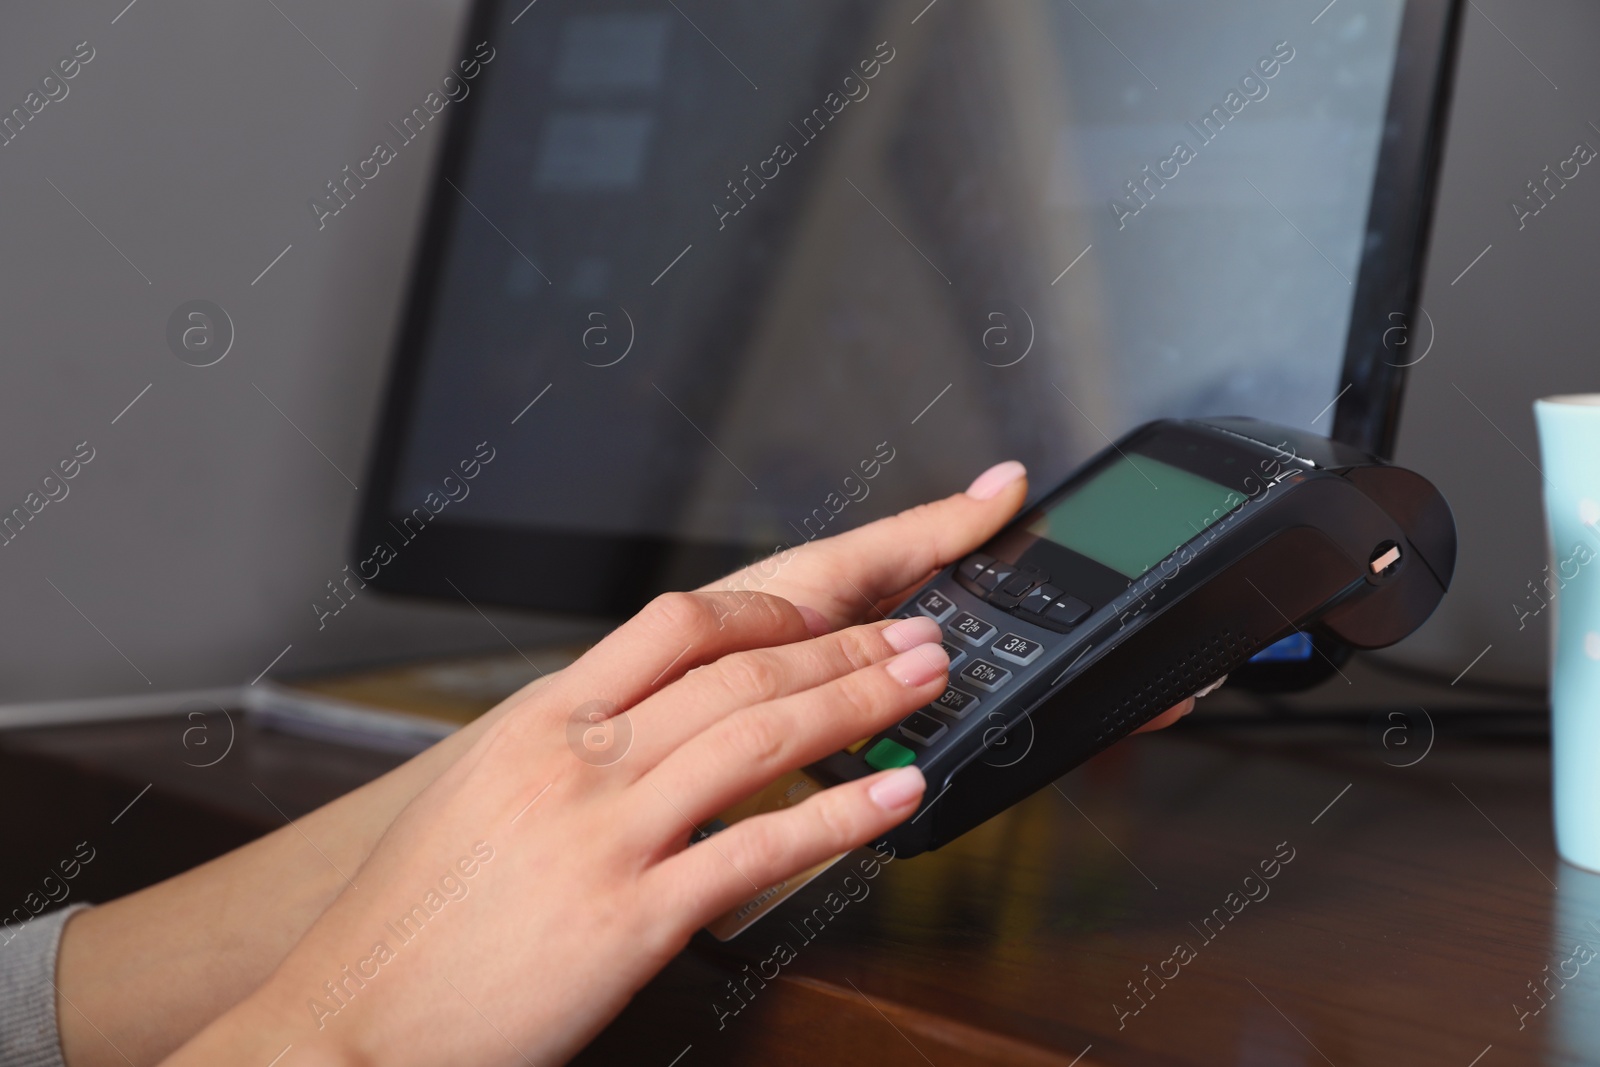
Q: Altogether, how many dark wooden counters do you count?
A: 1